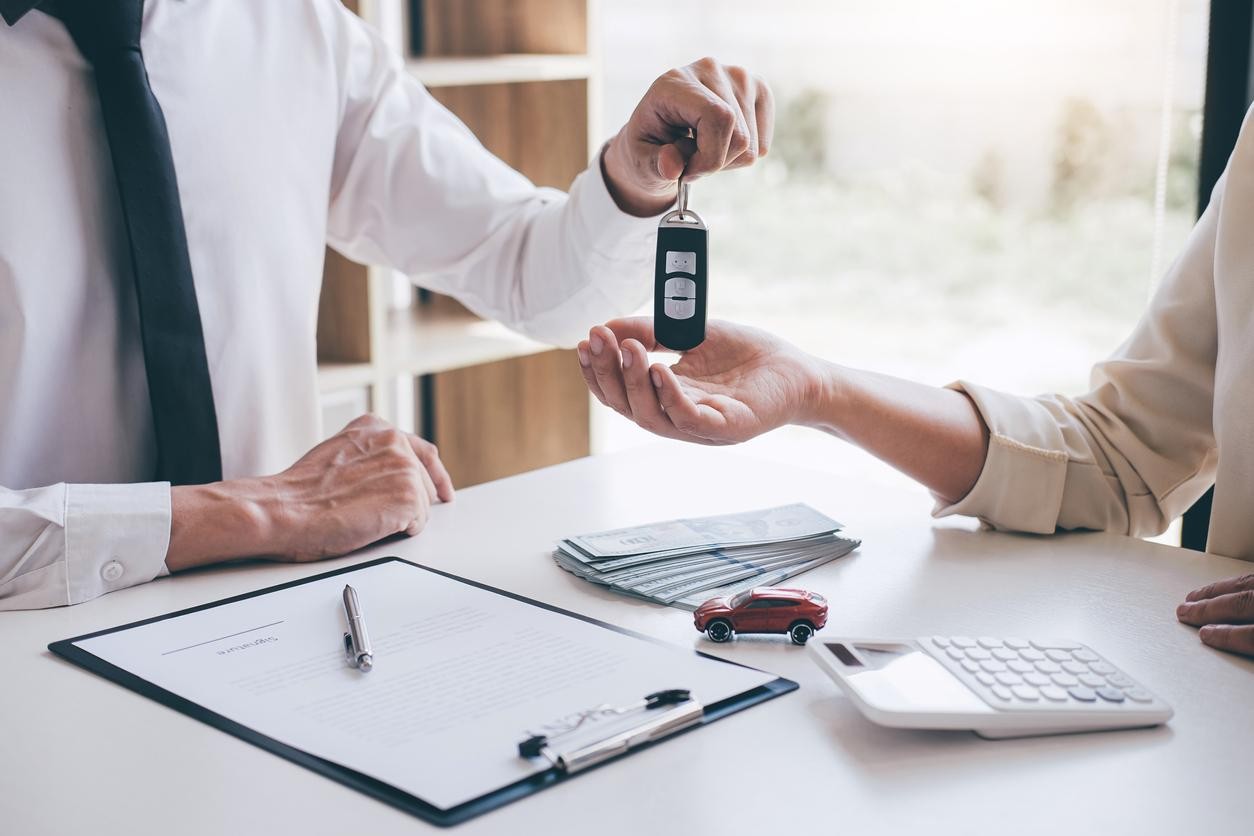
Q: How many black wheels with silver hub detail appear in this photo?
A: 2